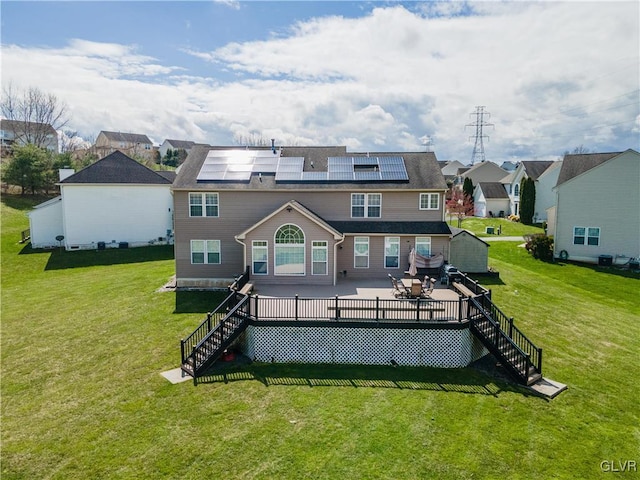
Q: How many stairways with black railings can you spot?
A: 2